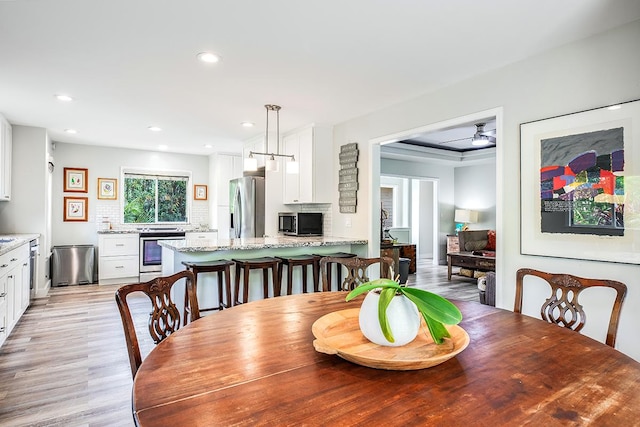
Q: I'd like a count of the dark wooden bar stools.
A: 4